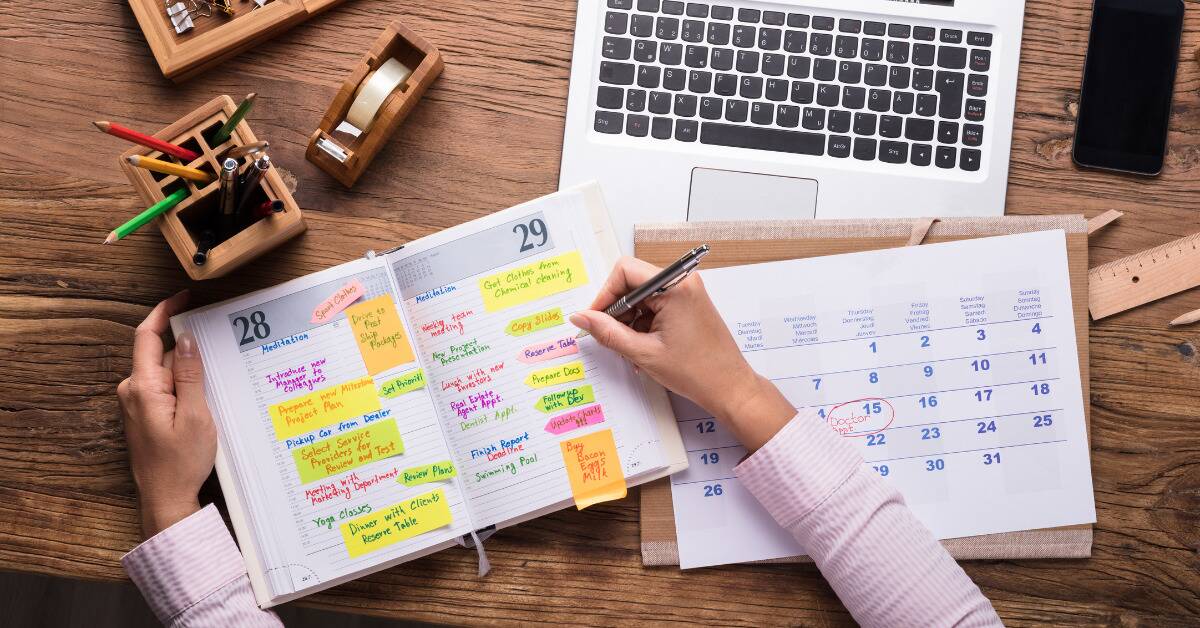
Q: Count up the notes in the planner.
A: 14